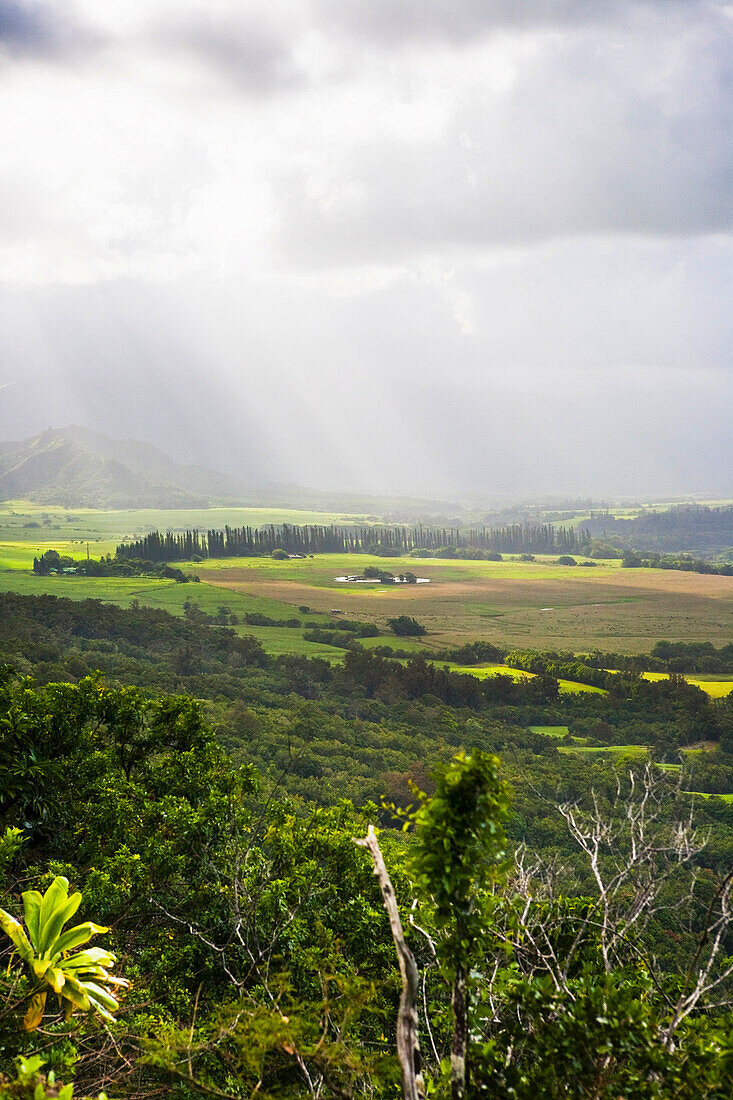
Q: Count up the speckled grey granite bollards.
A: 0